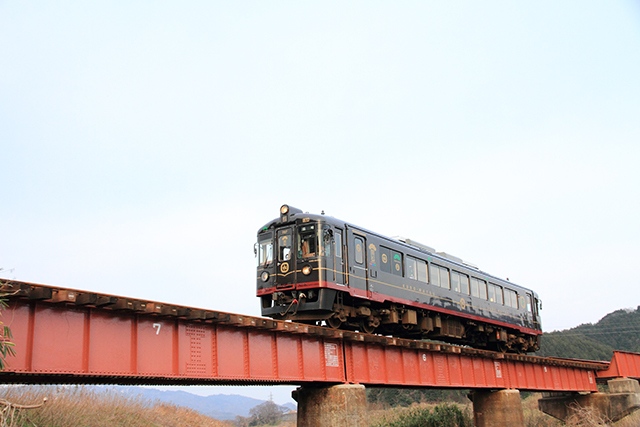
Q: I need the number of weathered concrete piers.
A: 3